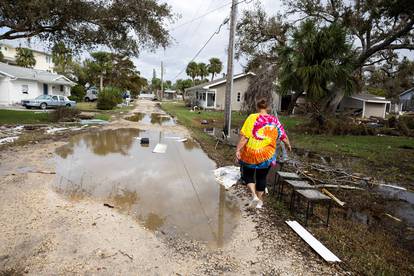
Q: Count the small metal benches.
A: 3